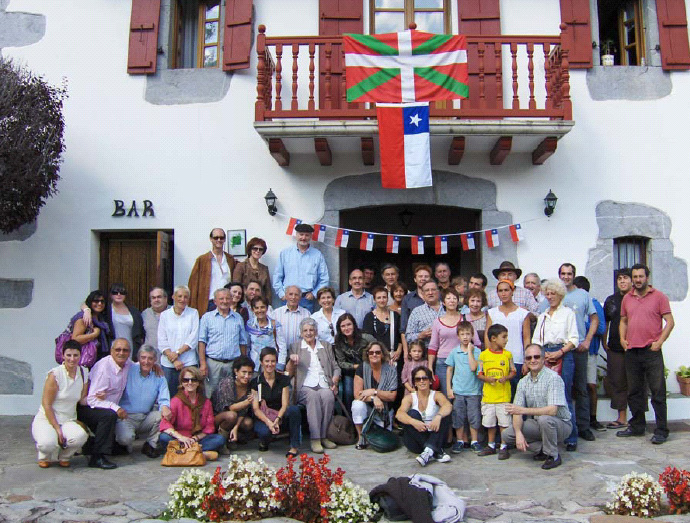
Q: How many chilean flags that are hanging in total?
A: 11